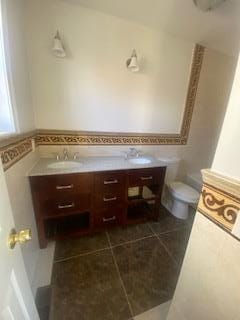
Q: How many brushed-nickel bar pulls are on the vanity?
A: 6